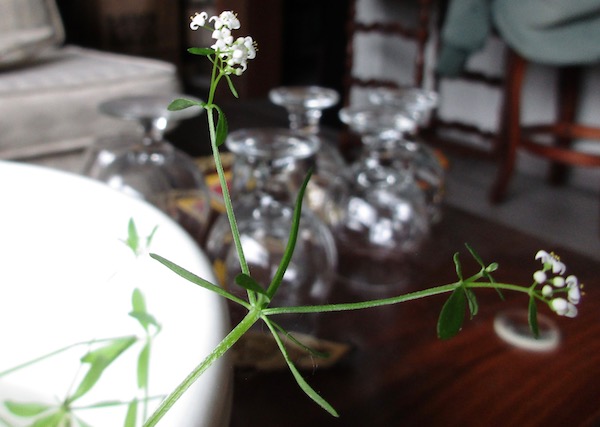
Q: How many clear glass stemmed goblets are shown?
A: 5